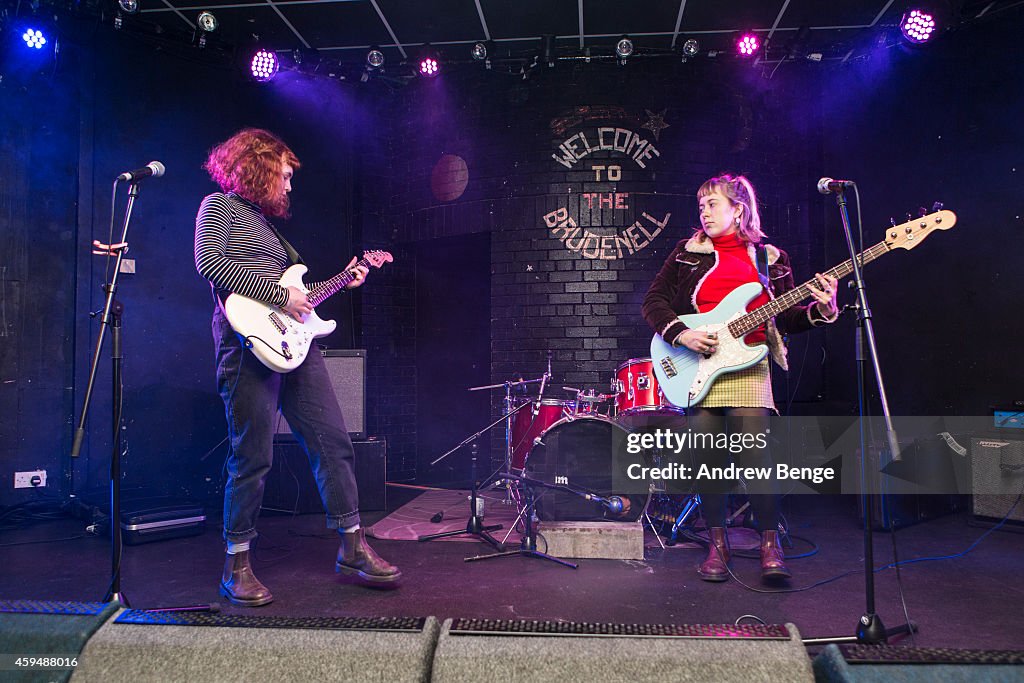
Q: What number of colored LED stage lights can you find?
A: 5